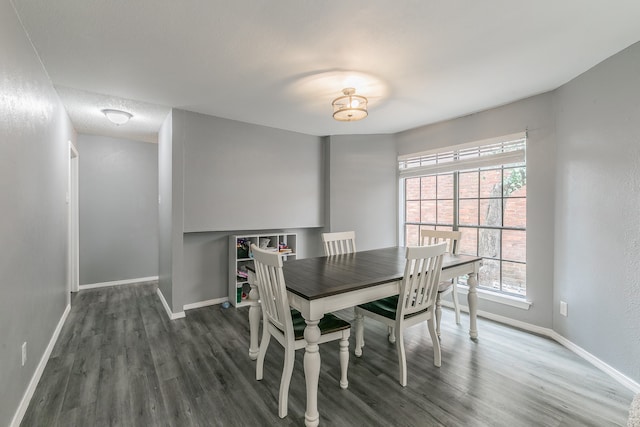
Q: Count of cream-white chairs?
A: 4